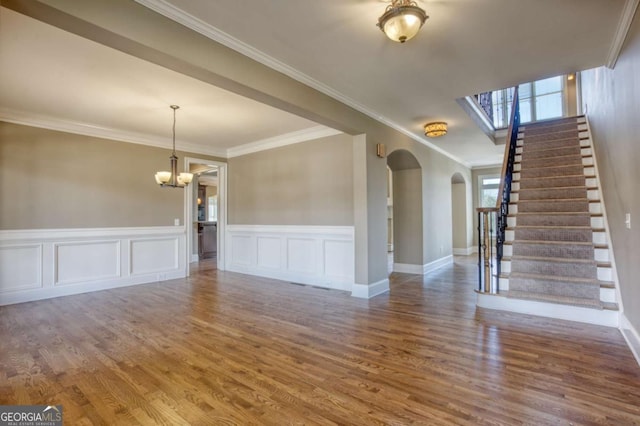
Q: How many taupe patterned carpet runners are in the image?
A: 1